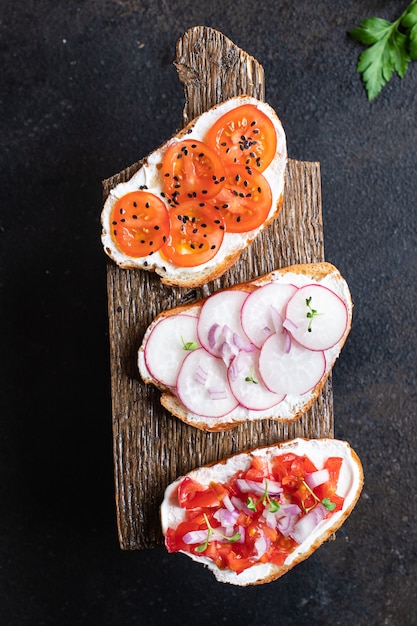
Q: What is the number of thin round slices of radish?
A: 7